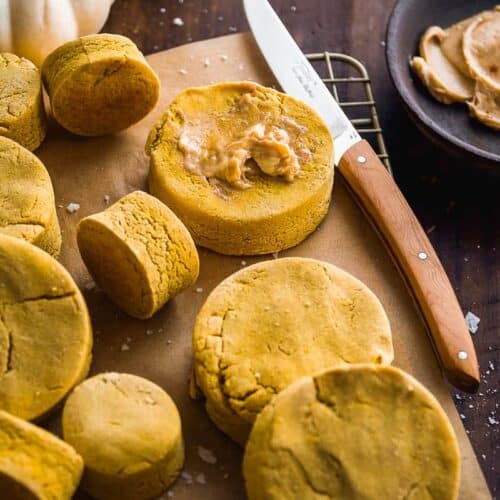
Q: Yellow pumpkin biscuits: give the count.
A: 10